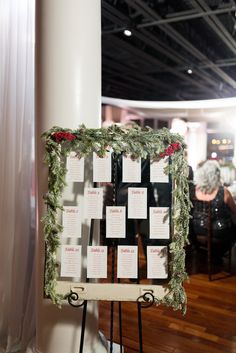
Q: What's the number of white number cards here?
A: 13